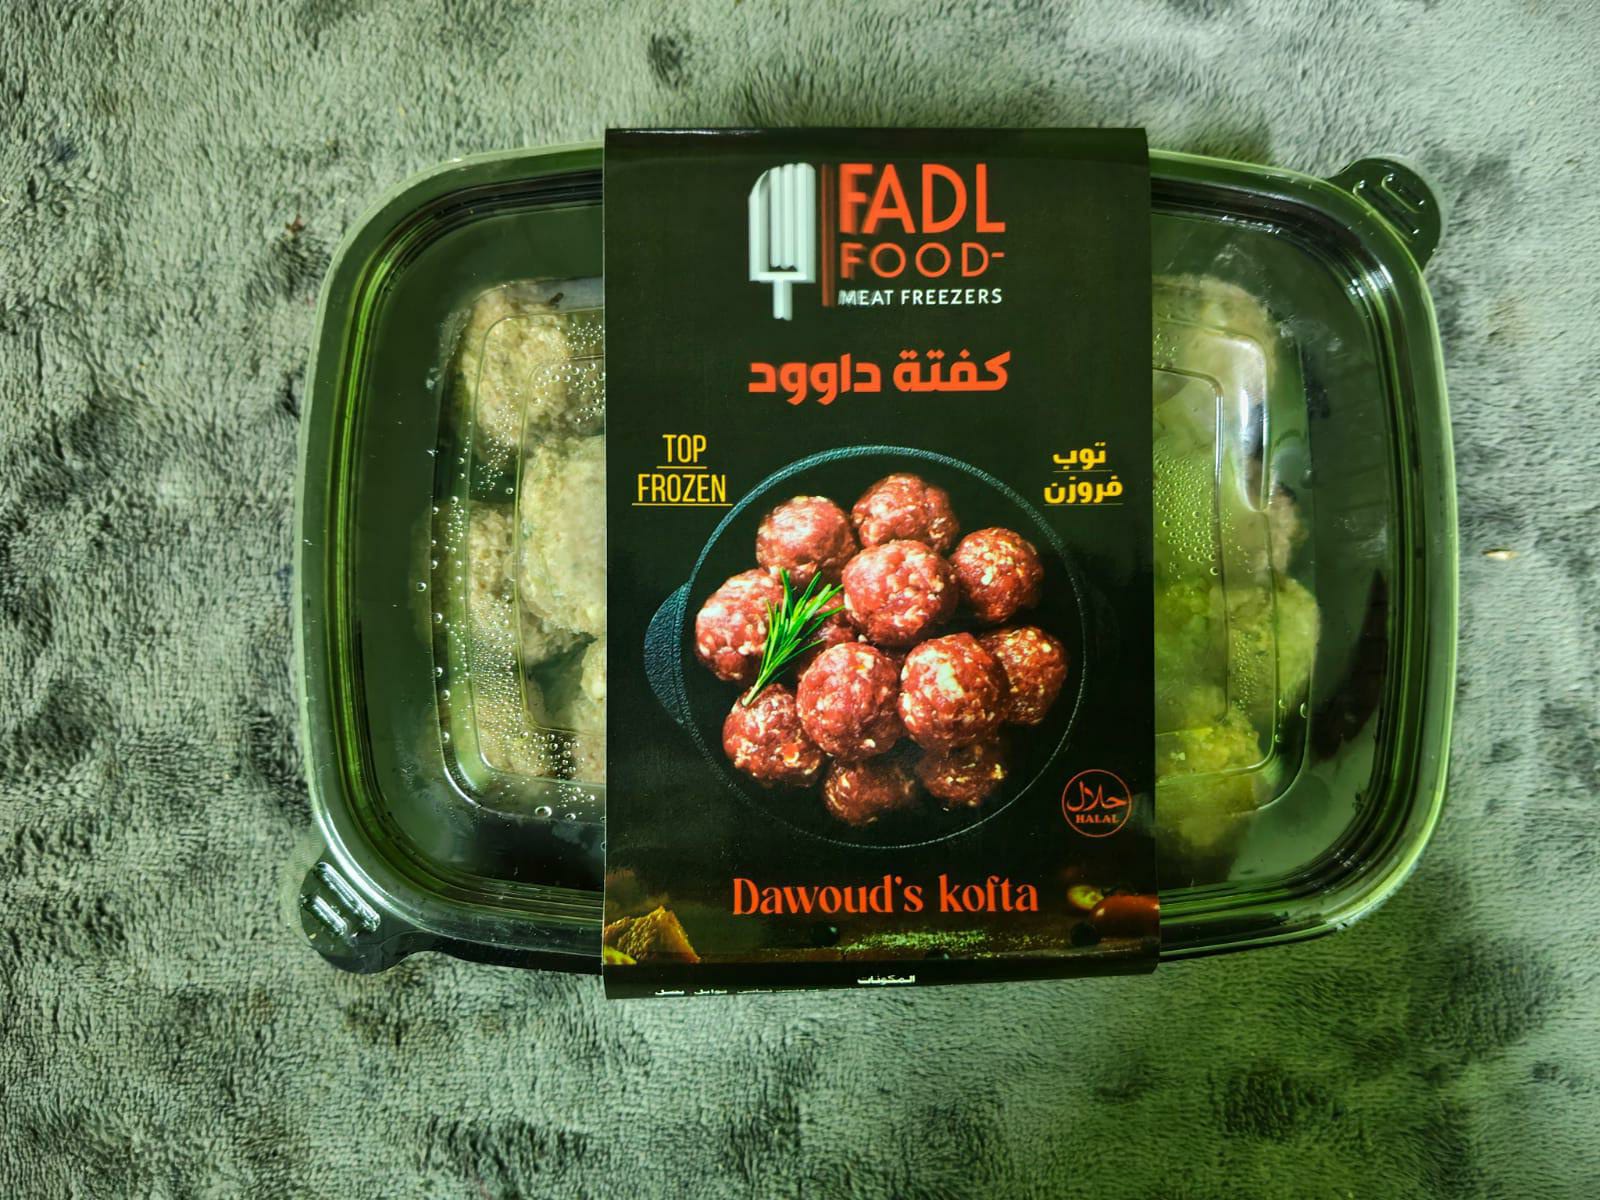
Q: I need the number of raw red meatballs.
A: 12